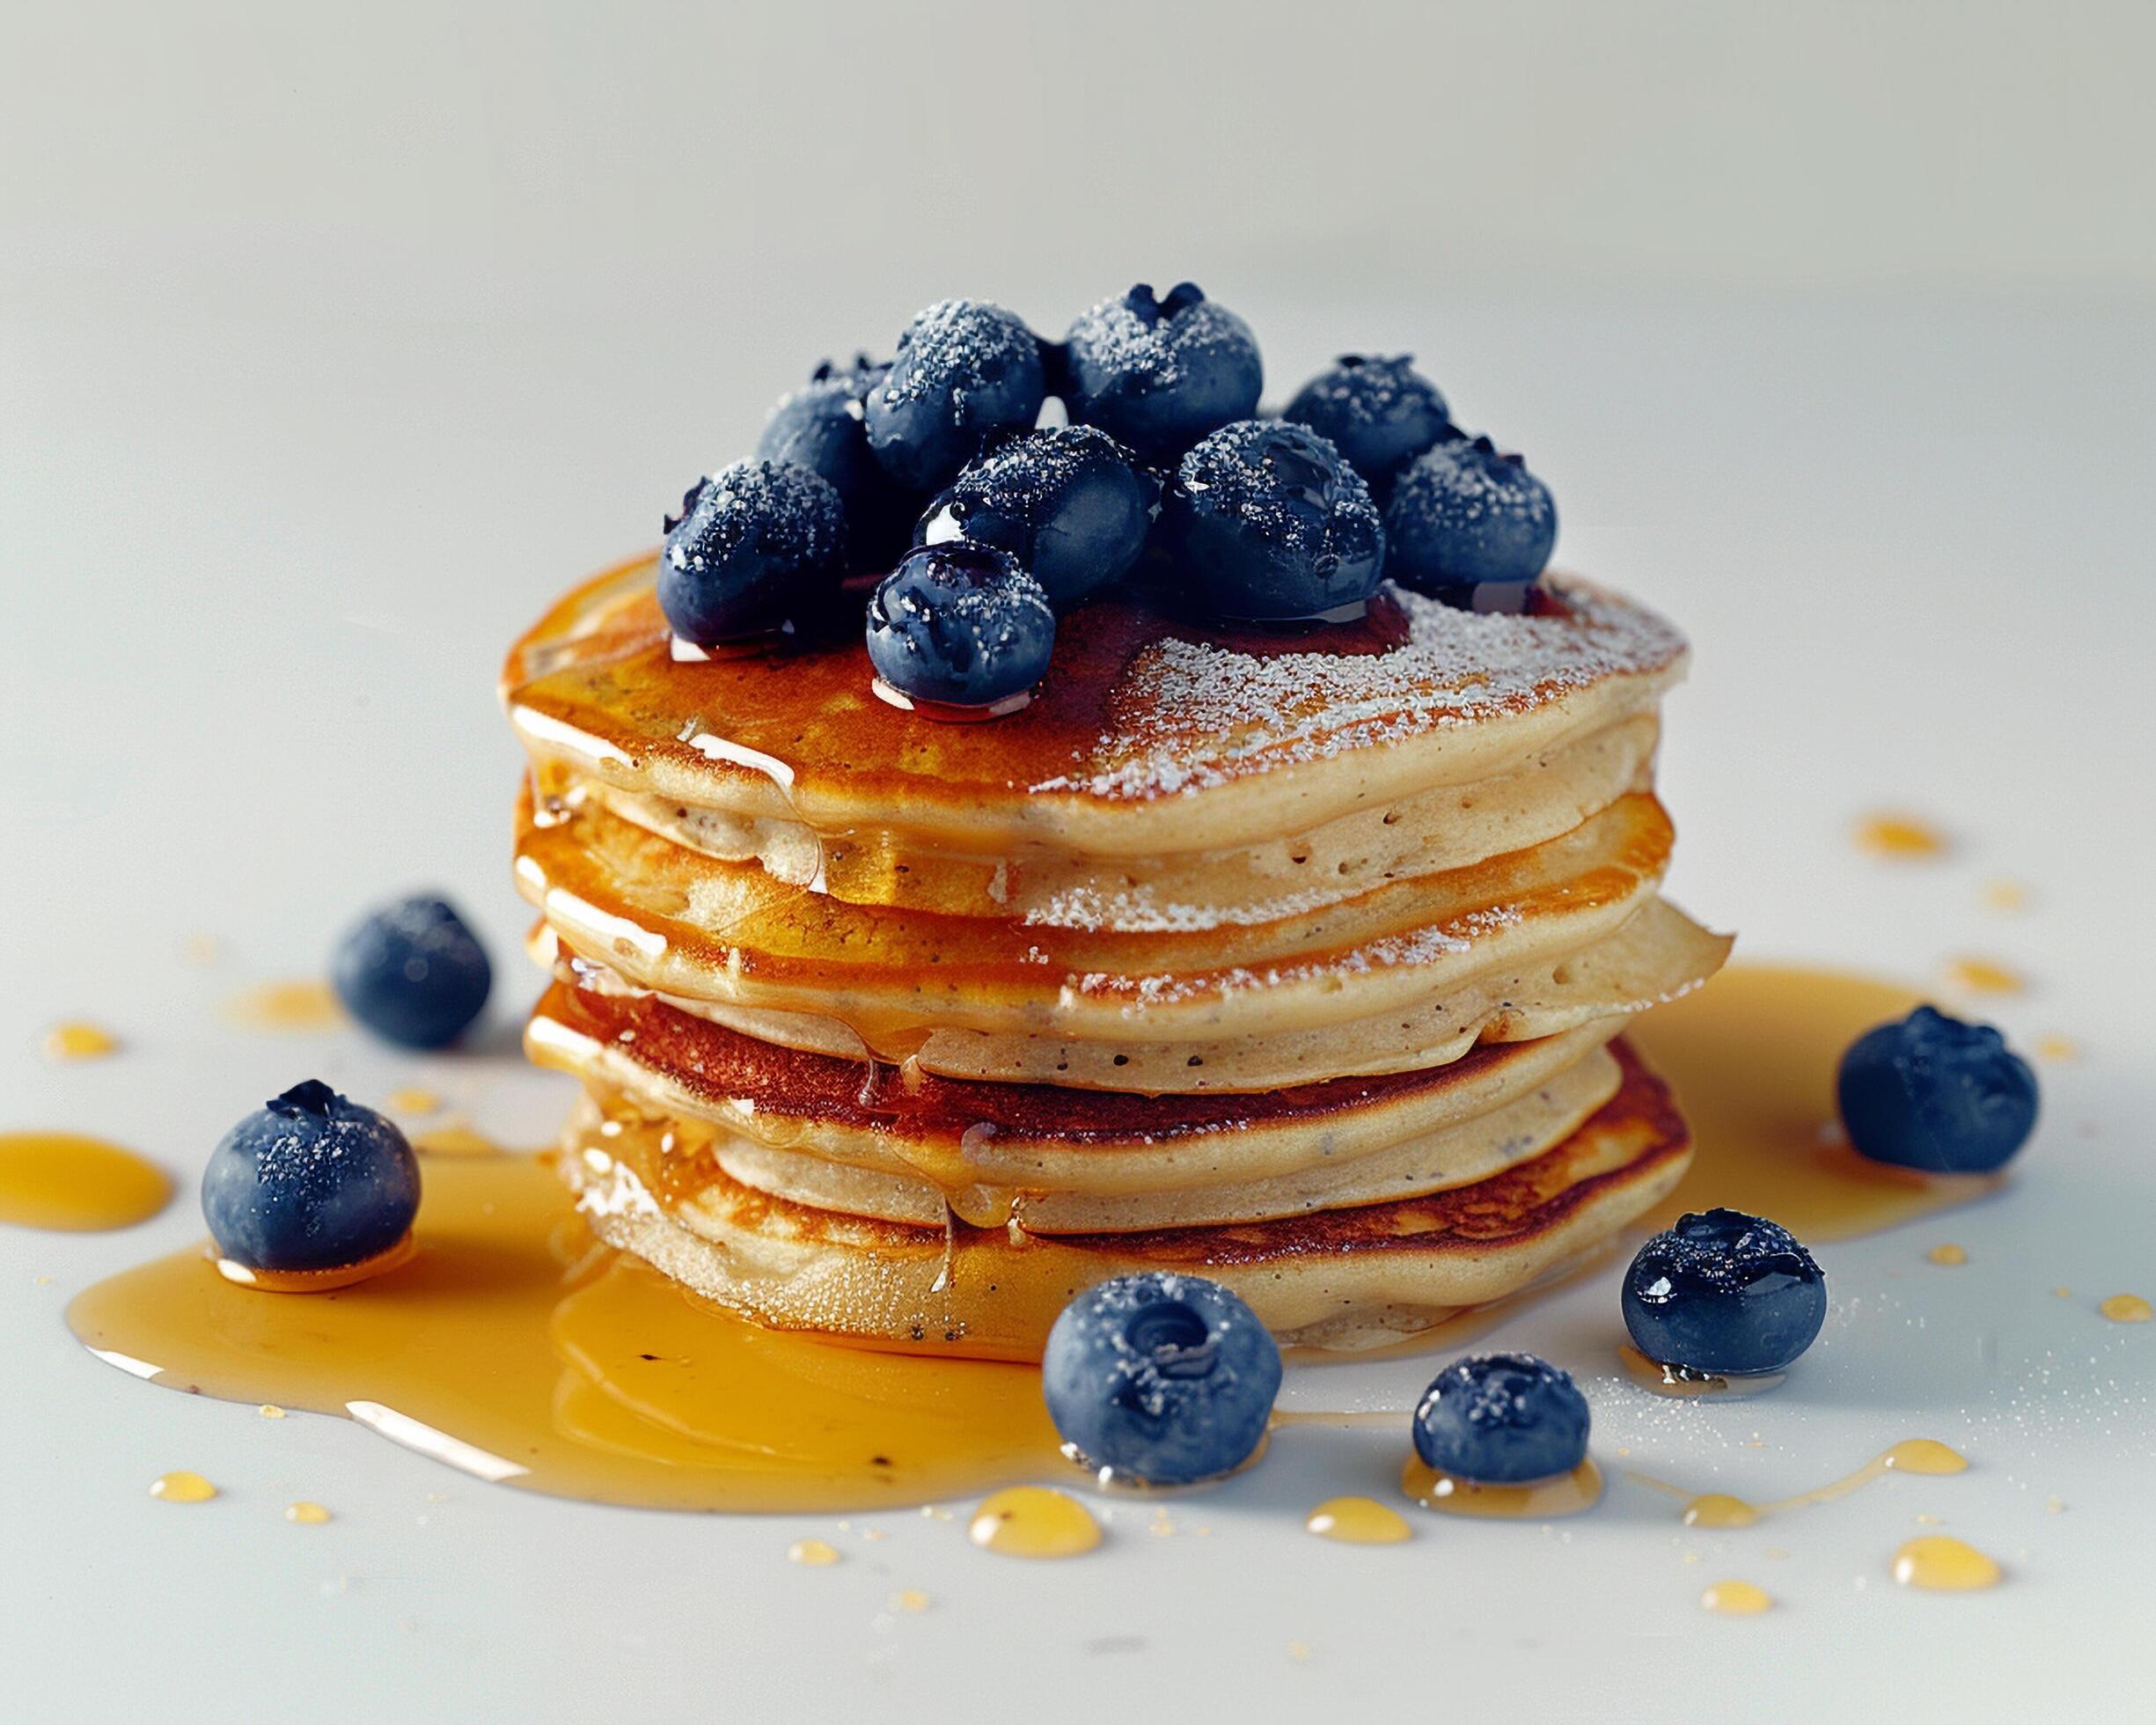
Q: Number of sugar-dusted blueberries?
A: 14